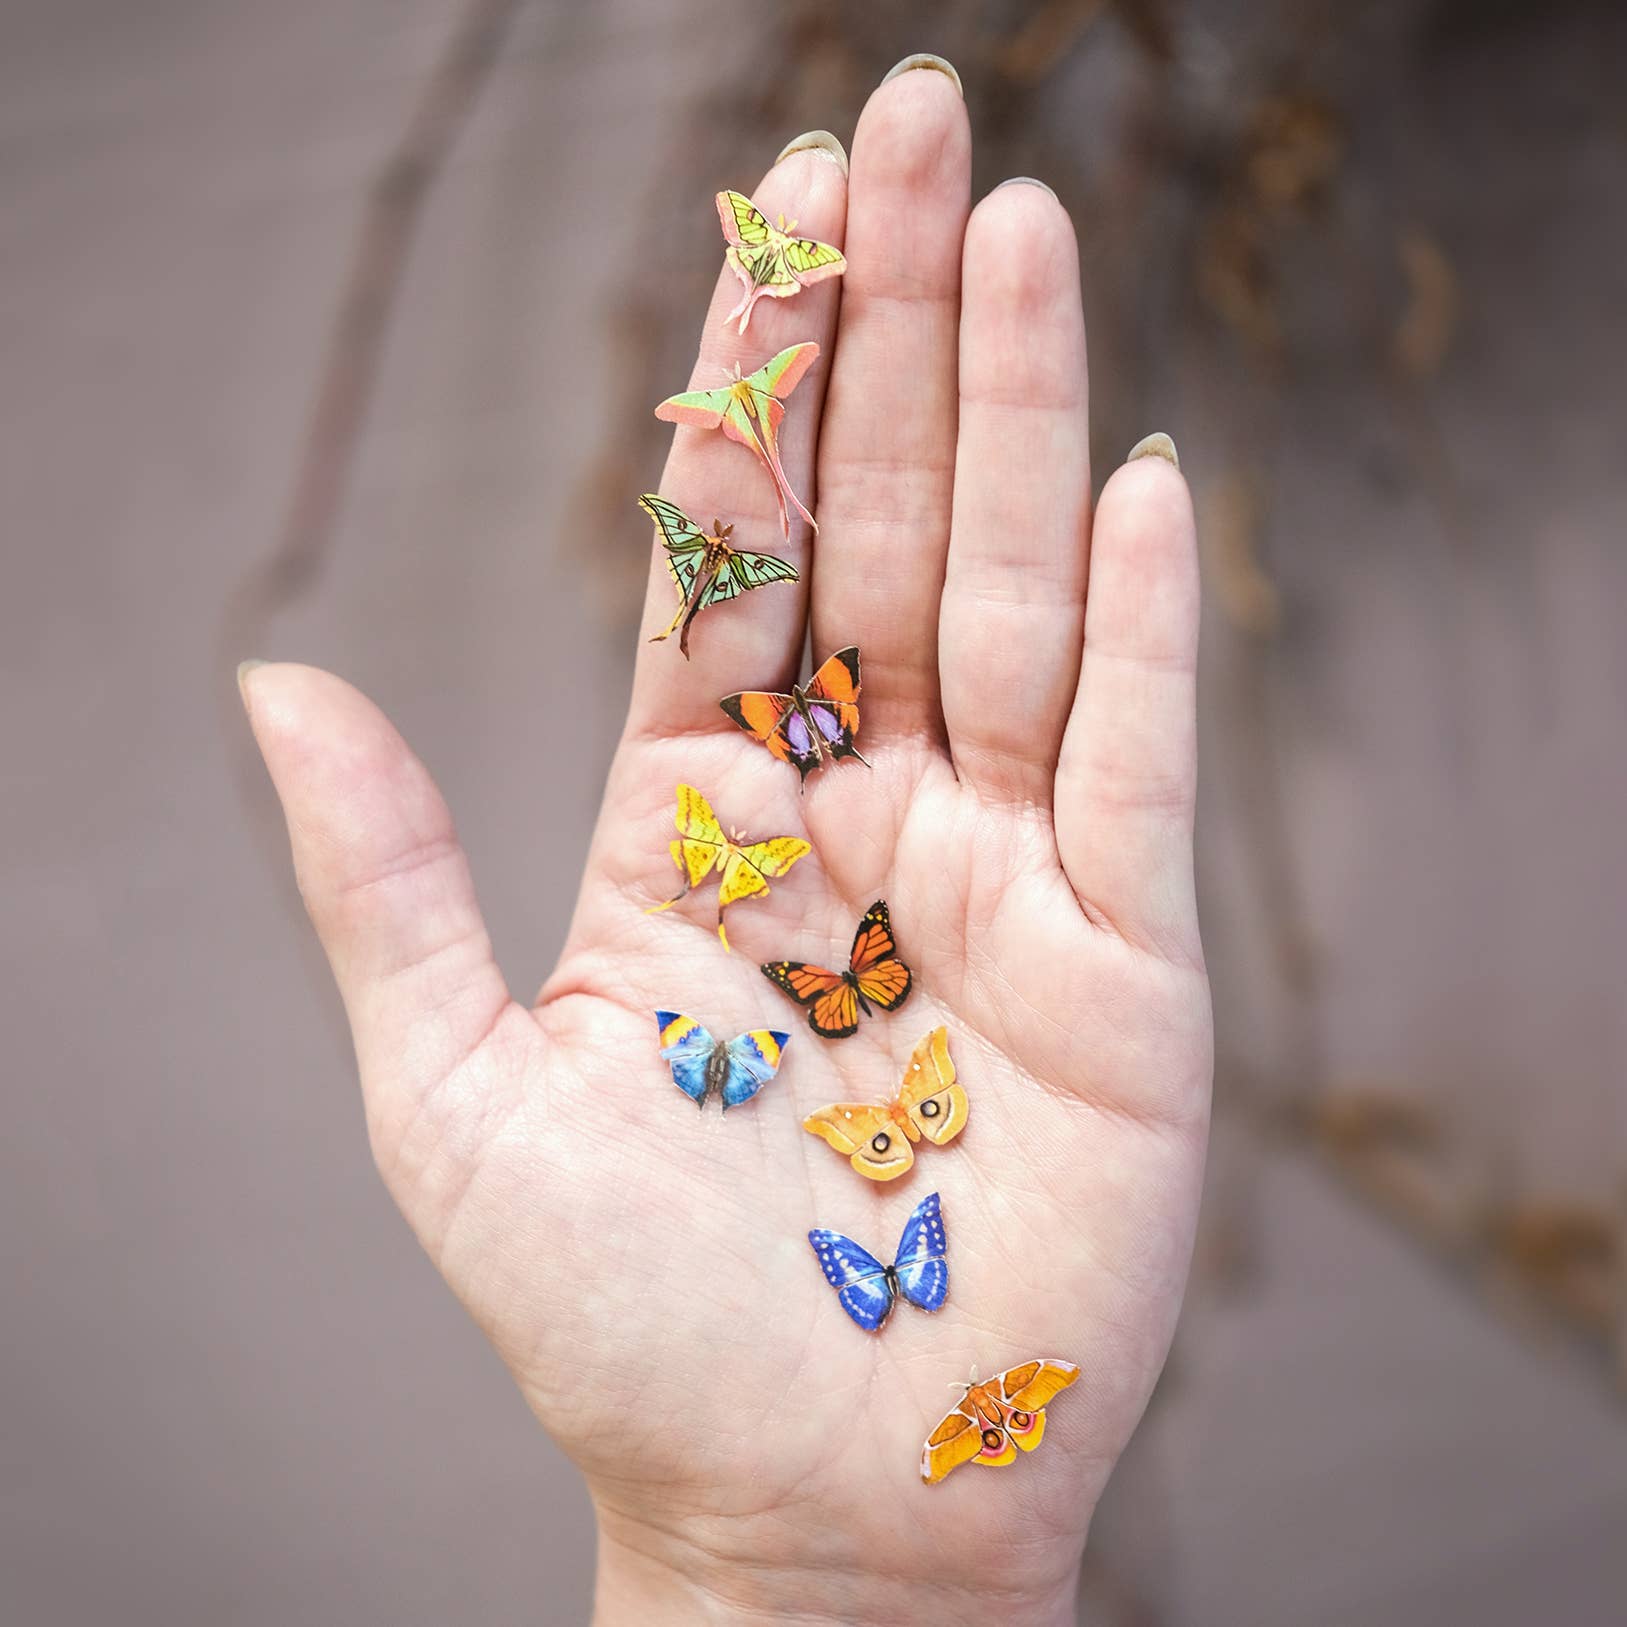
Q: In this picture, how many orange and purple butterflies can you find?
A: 1